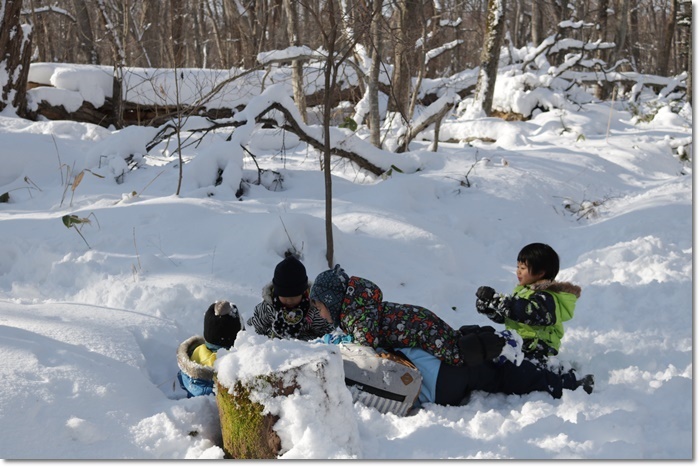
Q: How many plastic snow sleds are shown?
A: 0